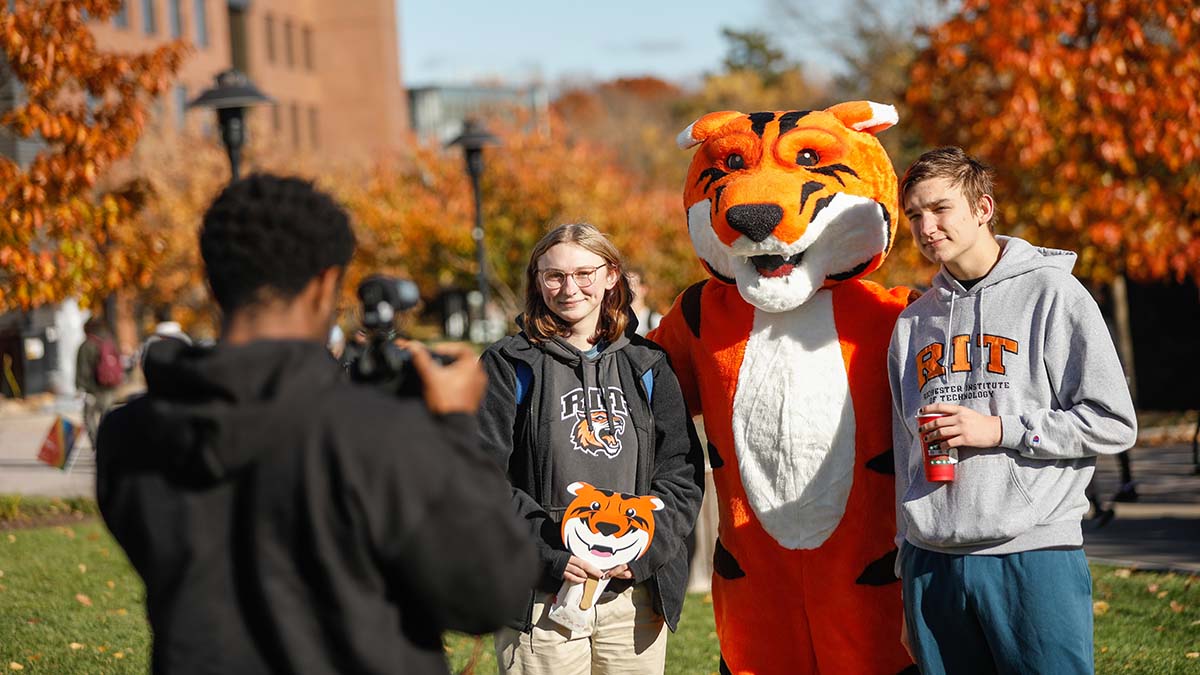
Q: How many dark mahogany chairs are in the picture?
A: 0